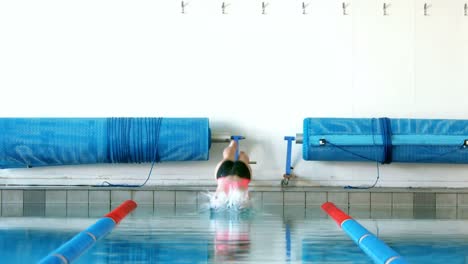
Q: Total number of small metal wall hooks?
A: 8